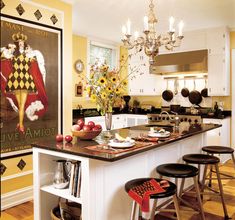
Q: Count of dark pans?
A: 4